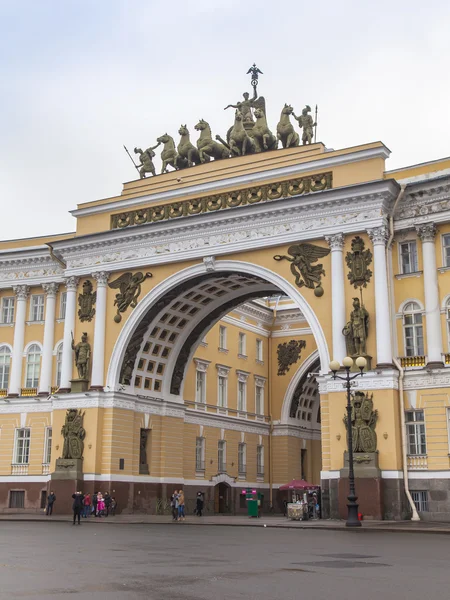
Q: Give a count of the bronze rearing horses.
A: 6